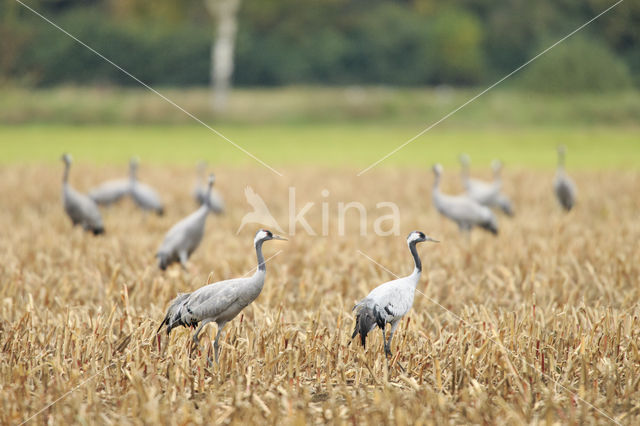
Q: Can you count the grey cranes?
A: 11